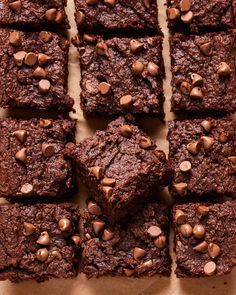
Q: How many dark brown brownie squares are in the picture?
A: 12